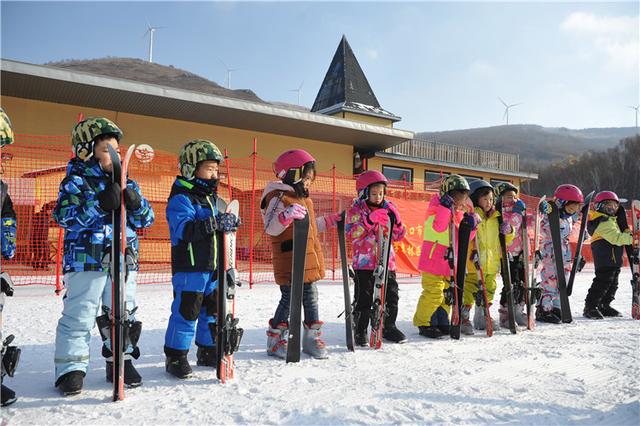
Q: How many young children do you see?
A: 10